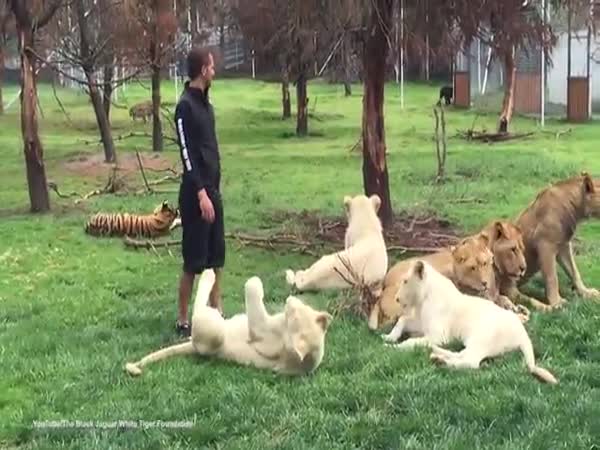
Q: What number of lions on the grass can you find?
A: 6